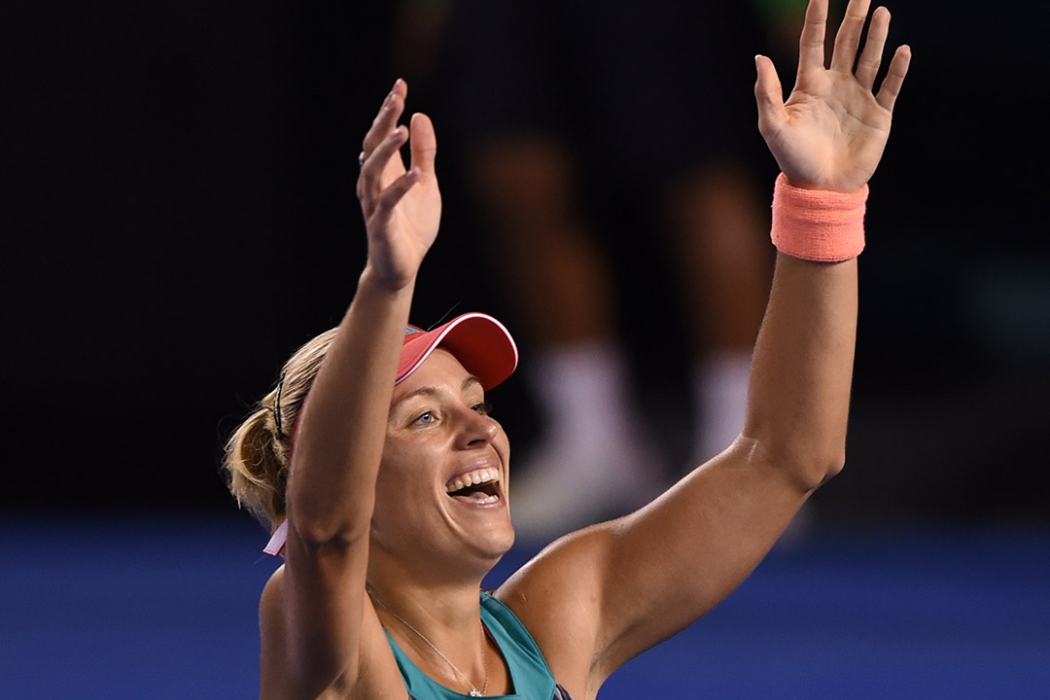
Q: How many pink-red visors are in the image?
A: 1